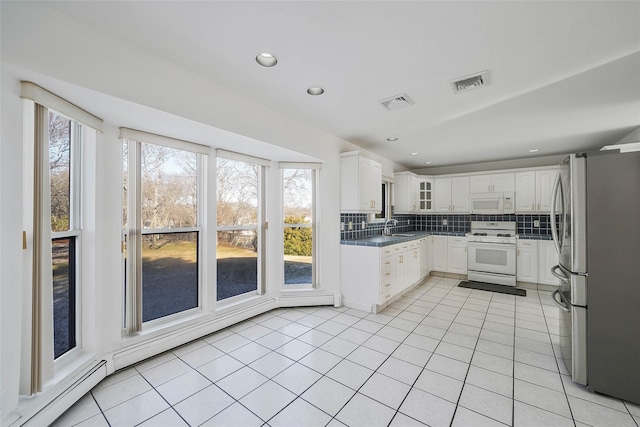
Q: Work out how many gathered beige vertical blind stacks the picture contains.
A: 4